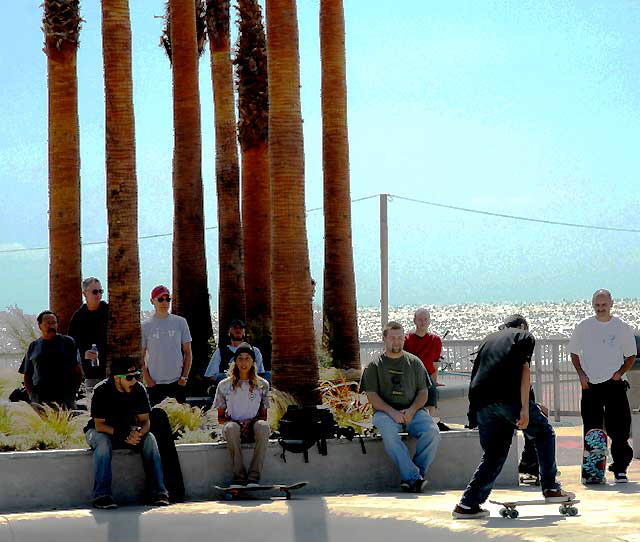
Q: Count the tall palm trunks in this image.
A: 7